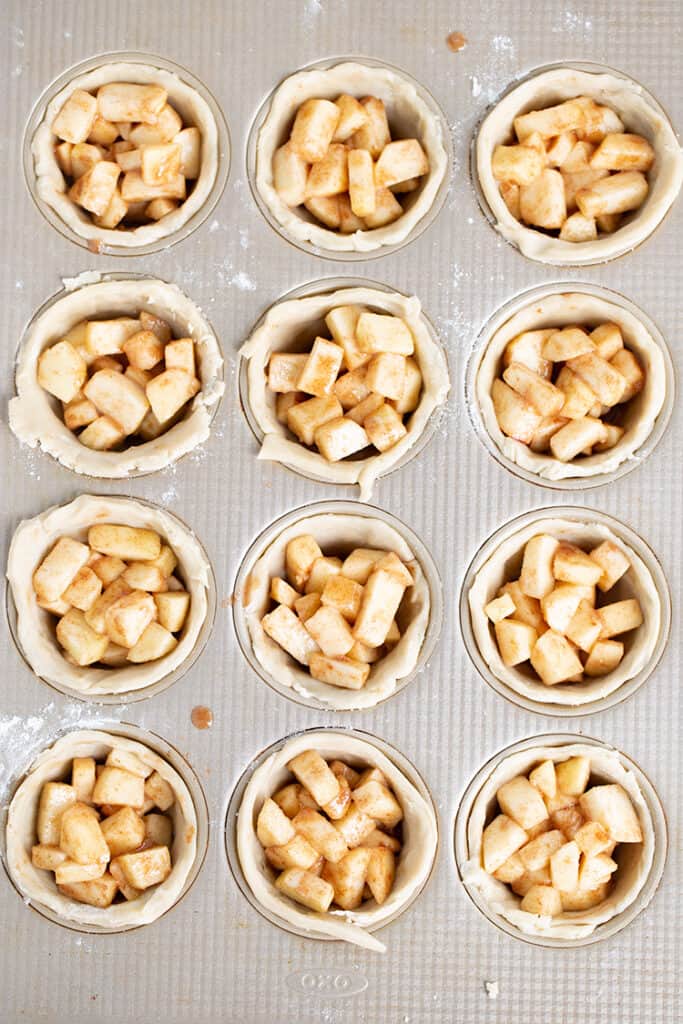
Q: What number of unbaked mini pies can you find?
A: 12